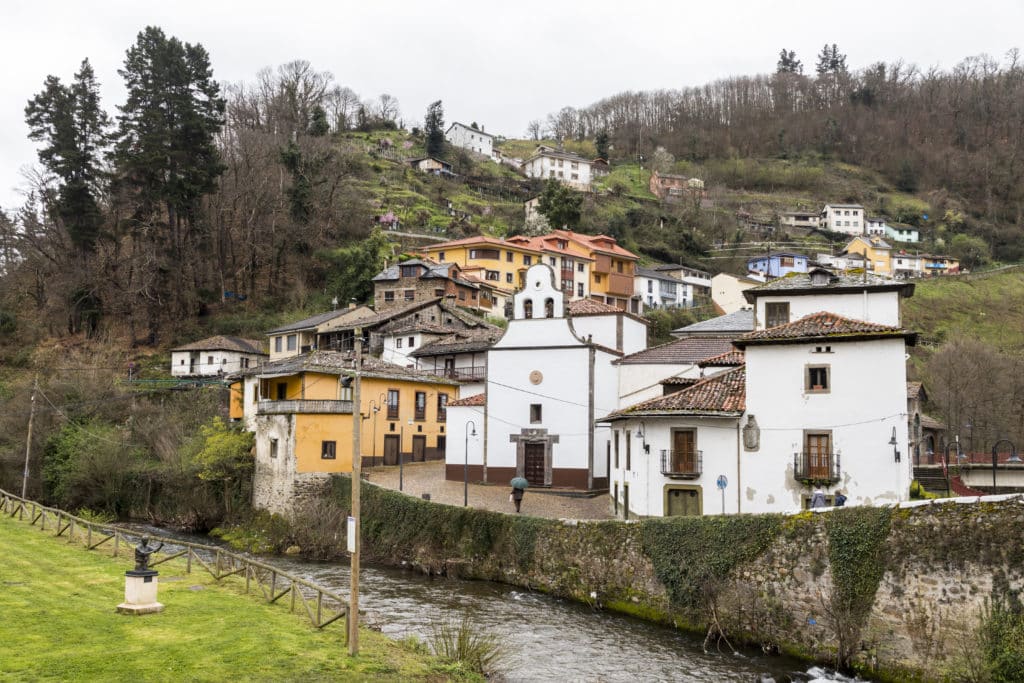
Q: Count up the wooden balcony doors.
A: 2